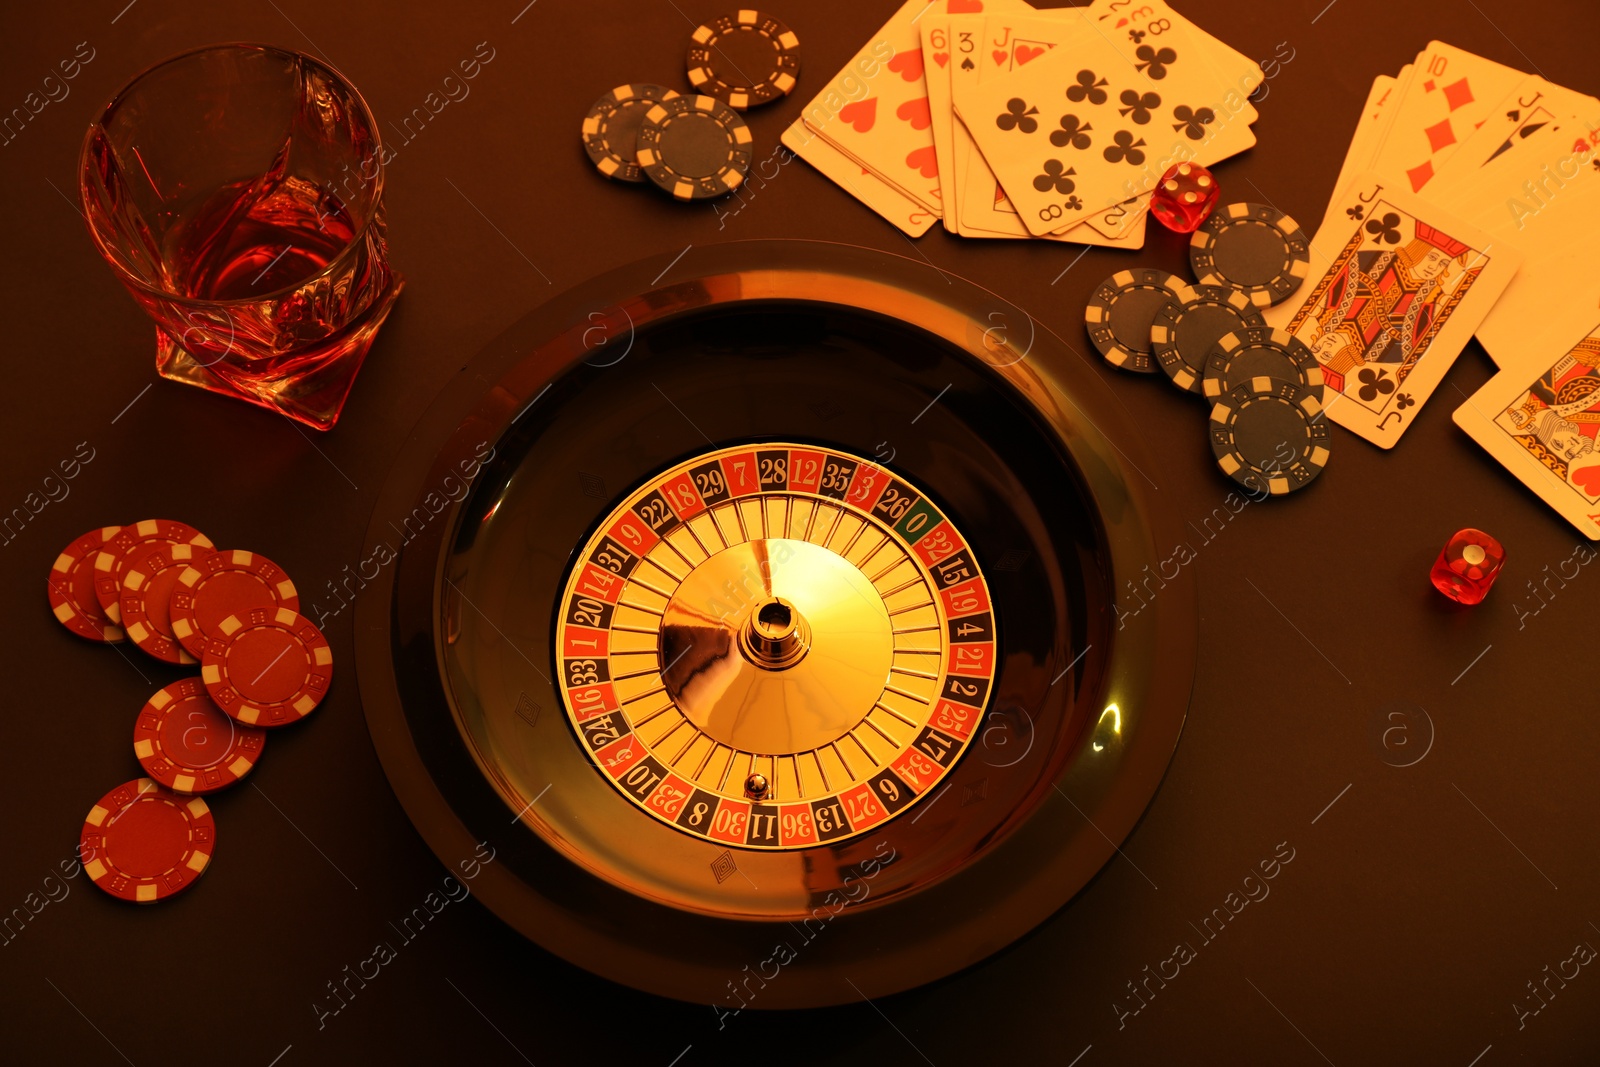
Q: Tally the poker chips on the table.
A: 15